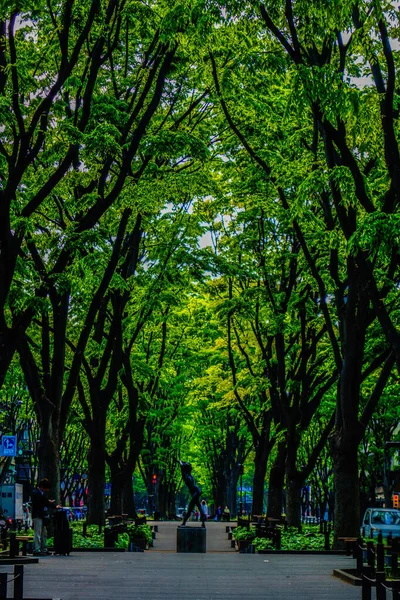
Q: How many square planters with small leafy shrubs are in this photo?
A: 2